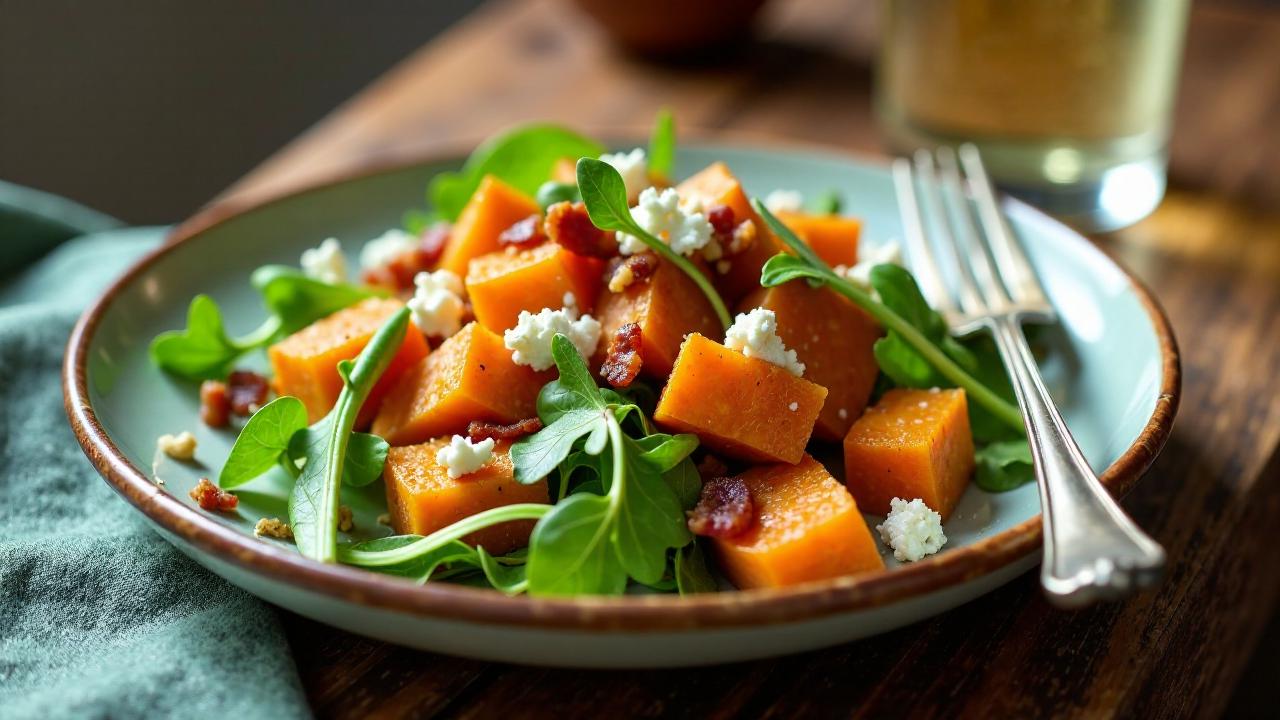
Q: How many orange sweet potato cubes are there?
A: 12